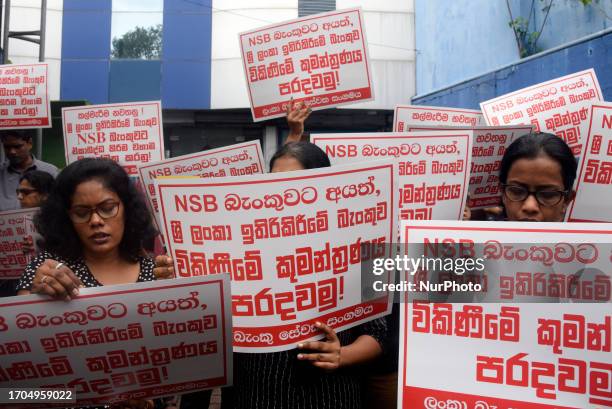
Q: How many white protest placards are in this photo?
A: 13